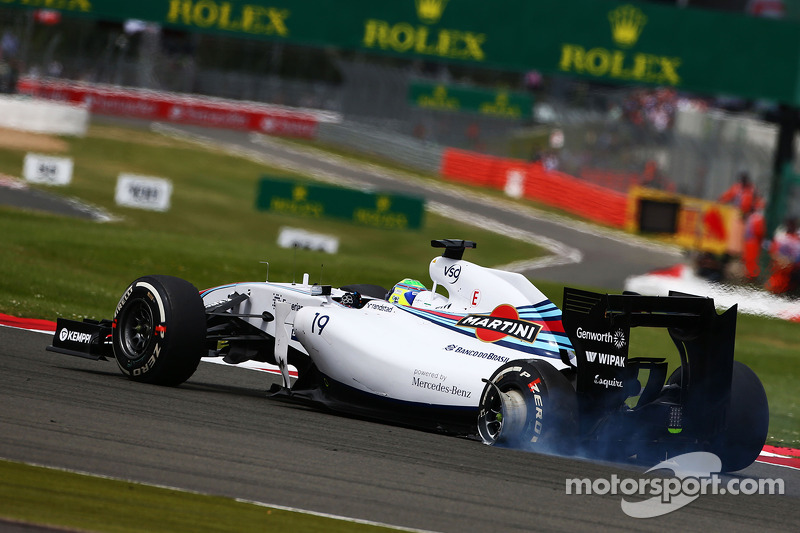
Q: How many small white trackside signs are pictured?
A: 3